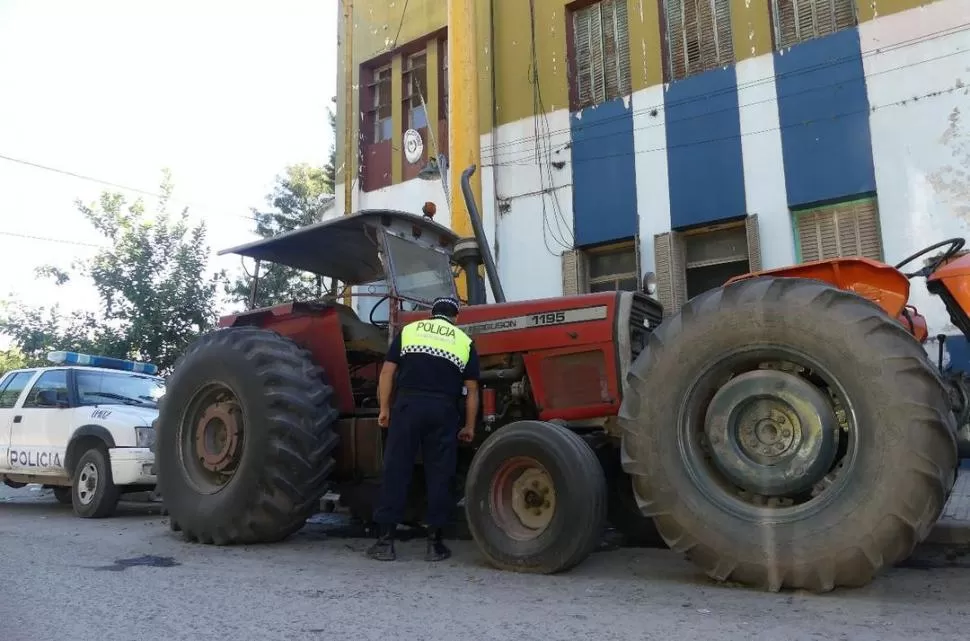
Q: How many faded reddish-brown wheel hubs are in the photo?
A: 2